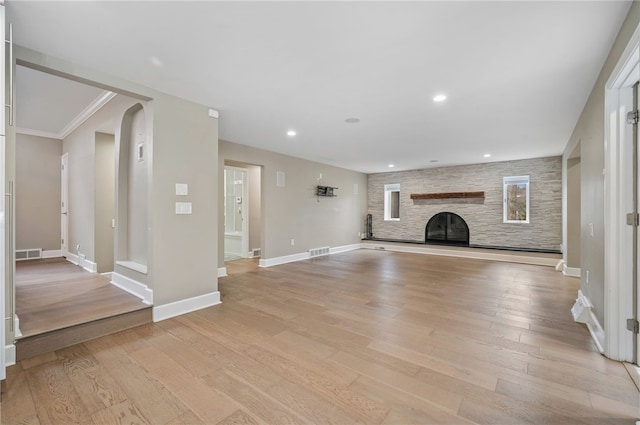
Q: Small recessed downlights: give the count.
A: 4